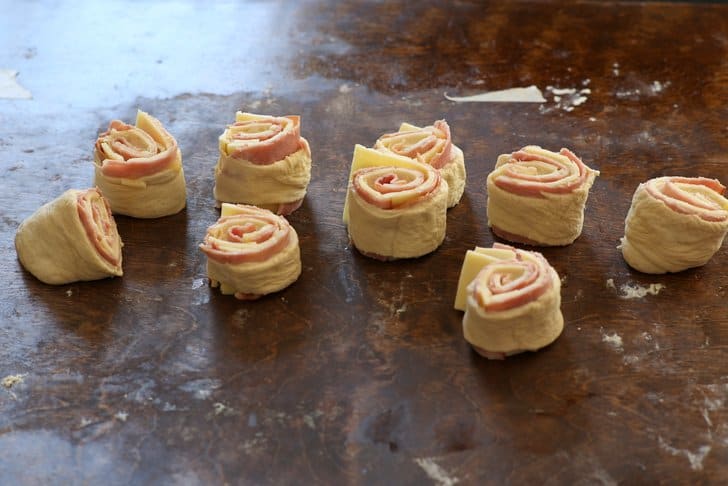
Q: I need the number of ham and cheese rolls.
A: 9